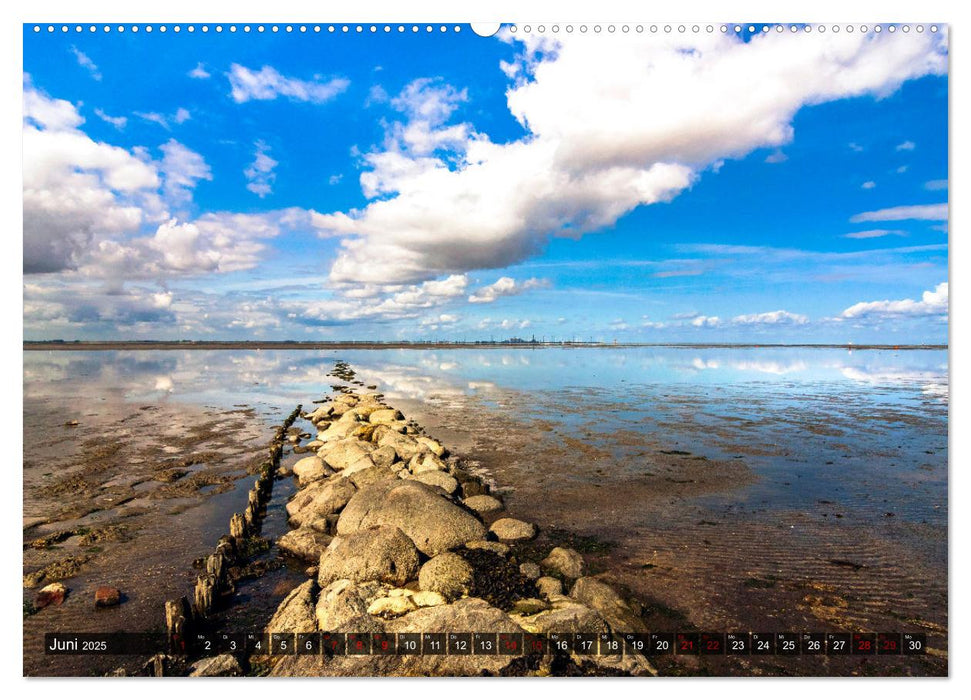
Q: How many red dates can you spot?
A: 10